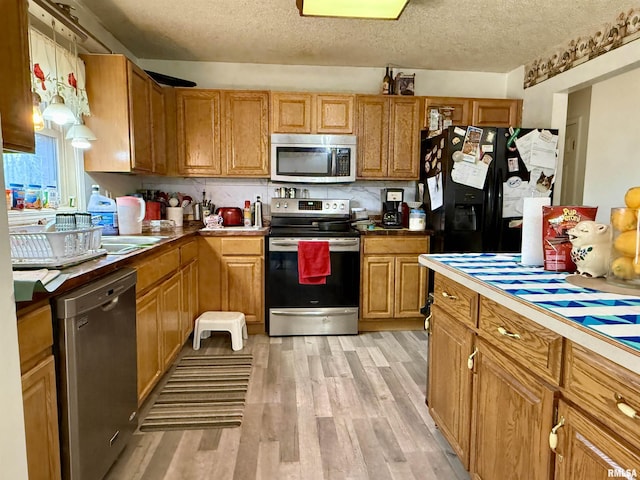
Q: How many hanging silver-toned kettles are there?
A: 0